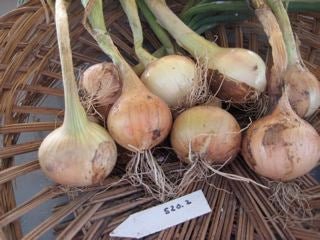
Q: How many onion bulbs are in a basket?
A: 8